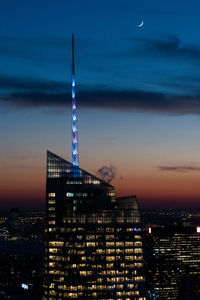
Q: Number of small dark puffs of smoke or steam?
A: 1